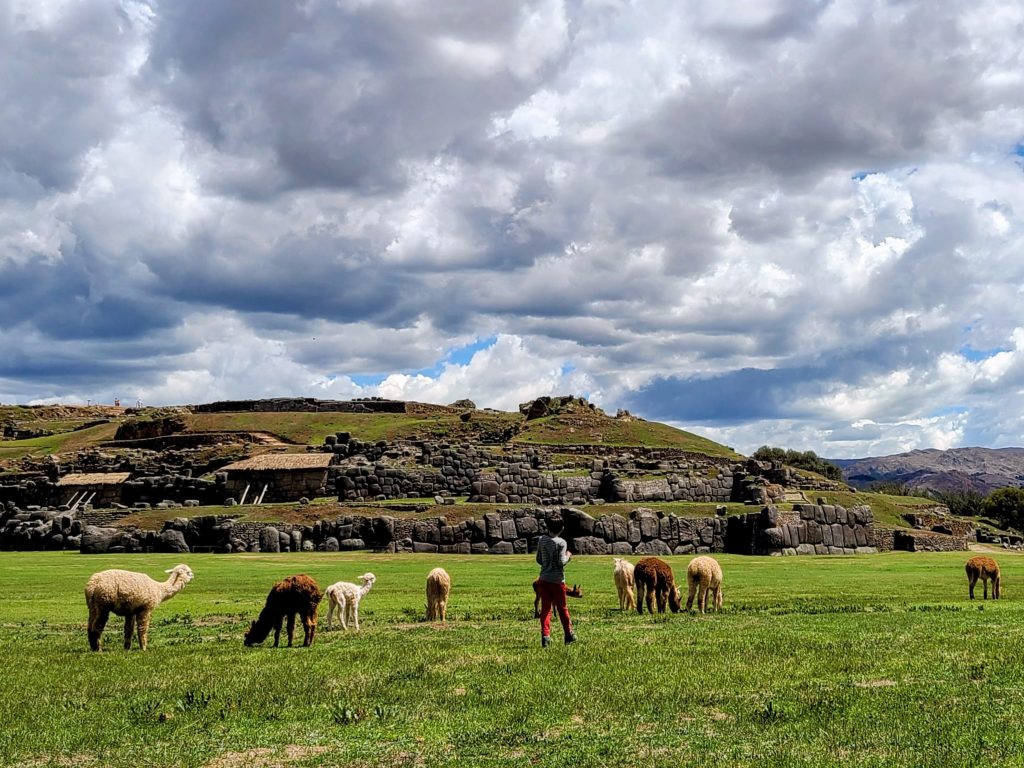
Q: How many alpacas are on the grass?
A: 9